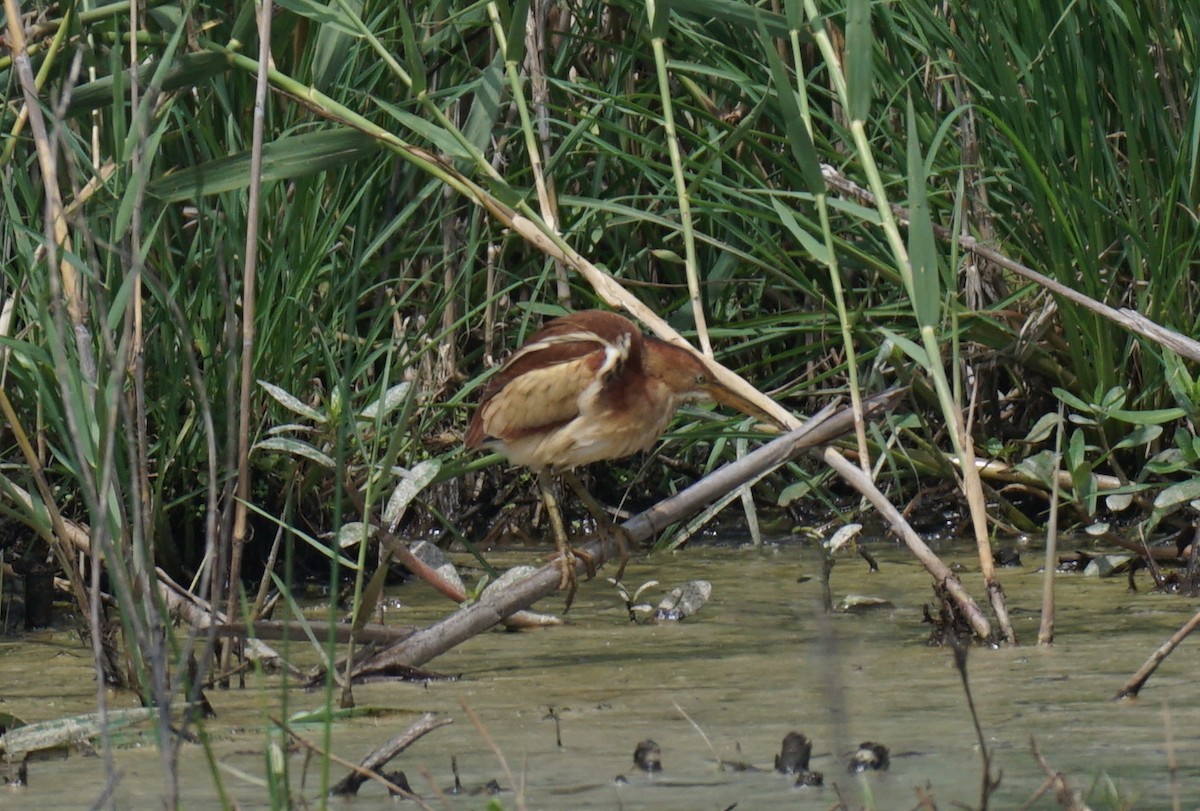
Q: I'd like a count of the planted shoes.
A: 0